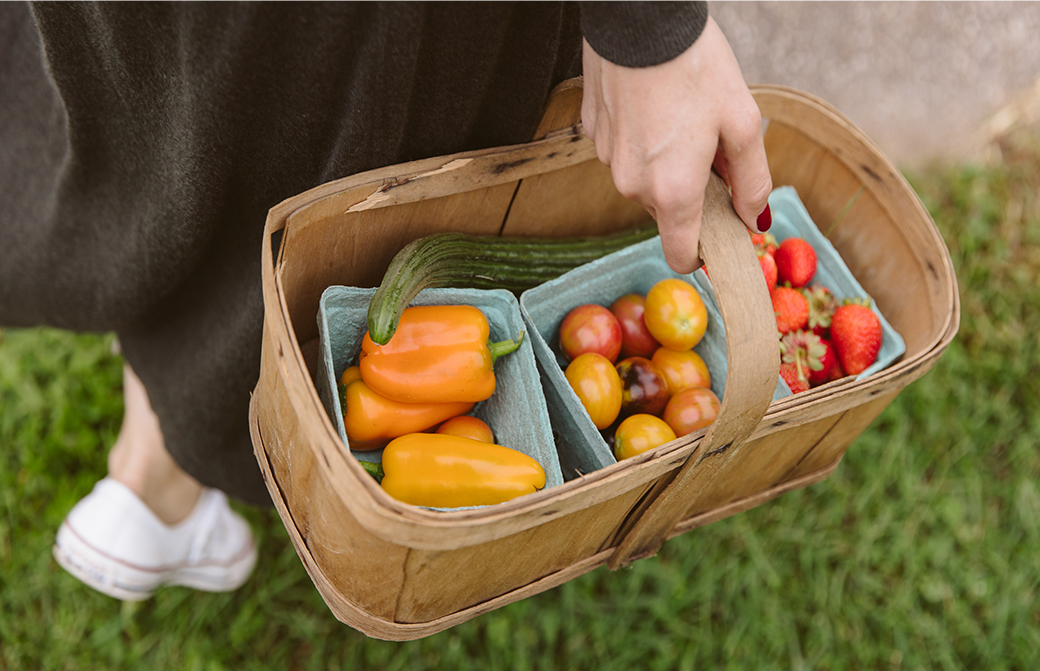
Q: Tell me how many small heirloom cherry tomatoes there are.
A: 8